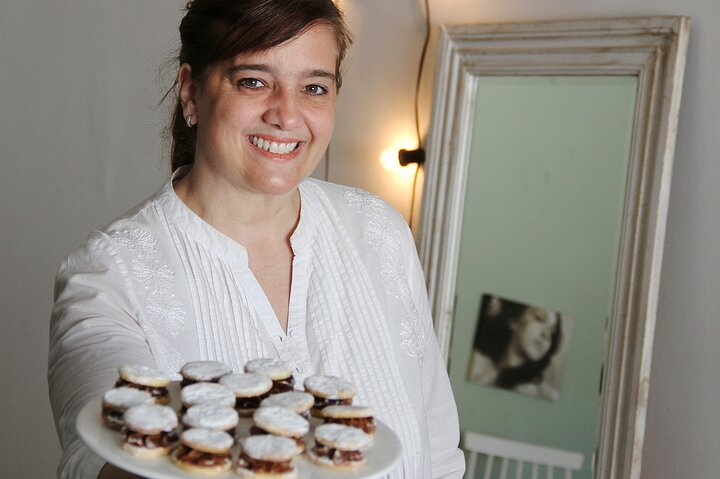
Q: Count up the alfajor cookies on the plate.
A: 15